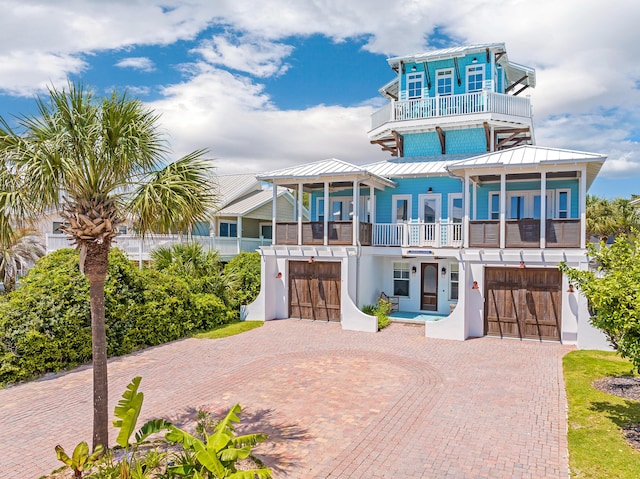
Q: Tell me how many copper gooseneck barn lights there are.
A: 5